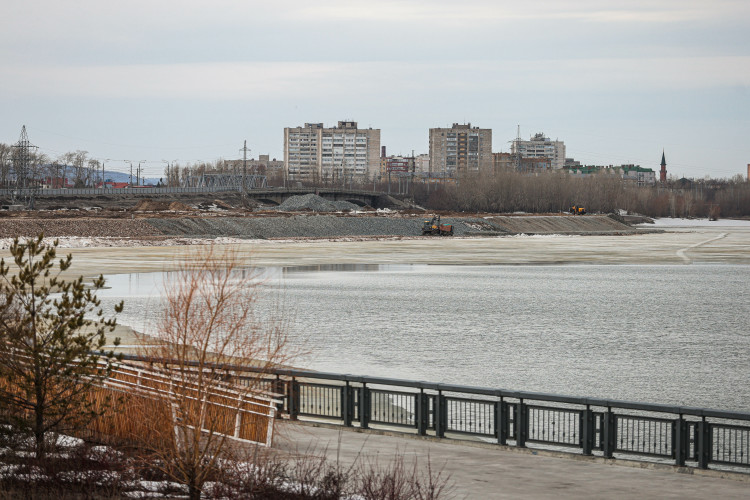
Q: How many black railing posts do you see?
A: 12